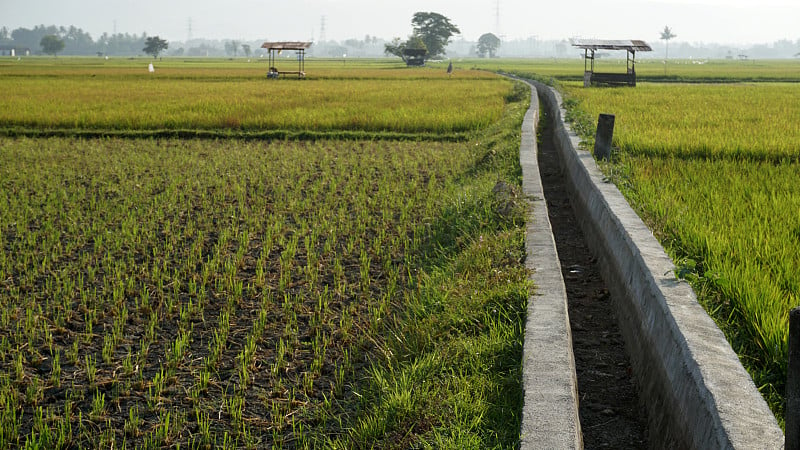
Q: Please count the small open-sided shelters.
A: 2